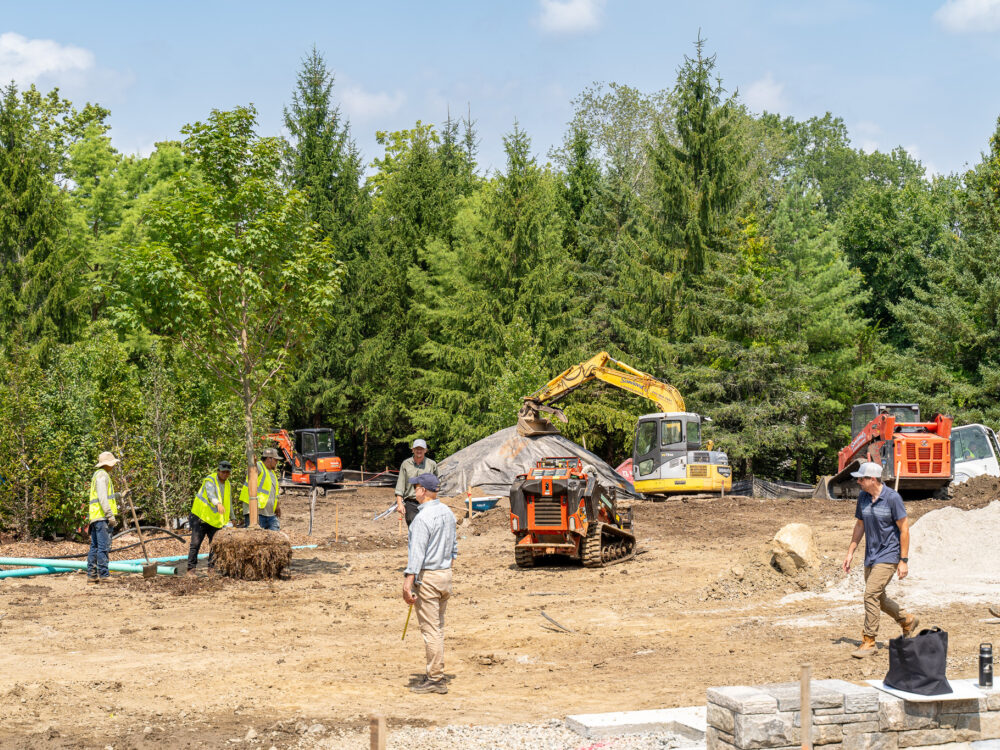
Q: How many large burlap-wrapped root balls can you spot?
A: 1